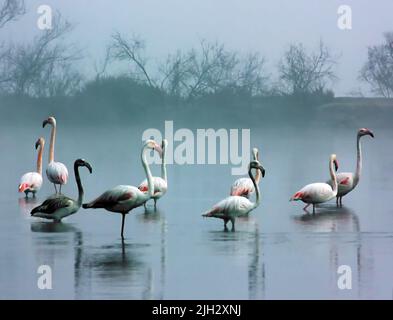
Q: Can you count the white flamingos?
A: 8